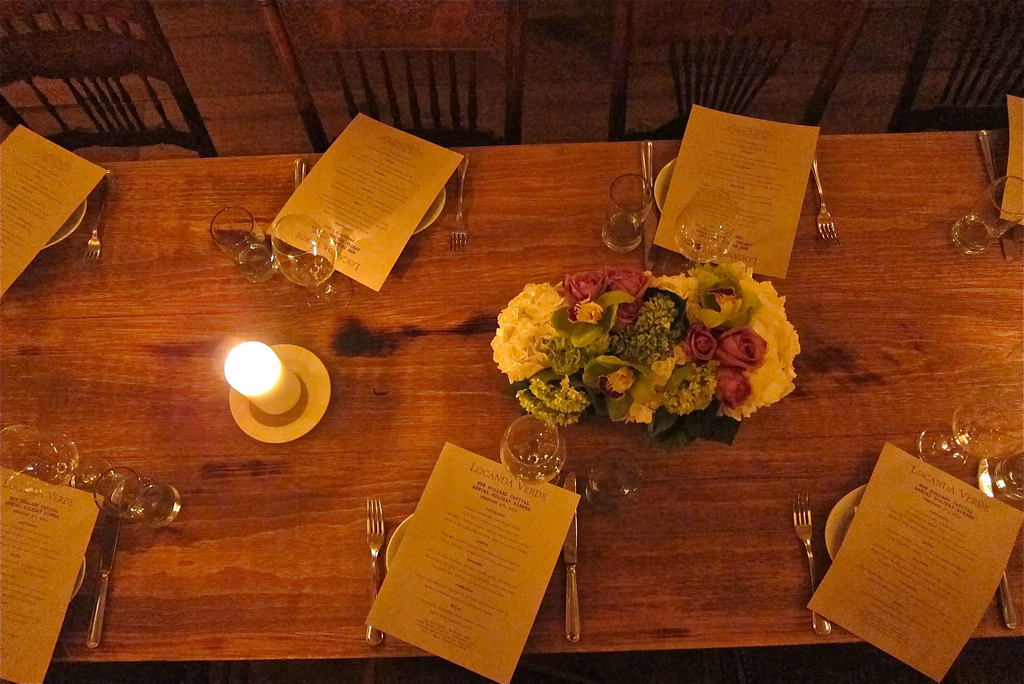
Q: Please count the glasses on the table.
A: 11